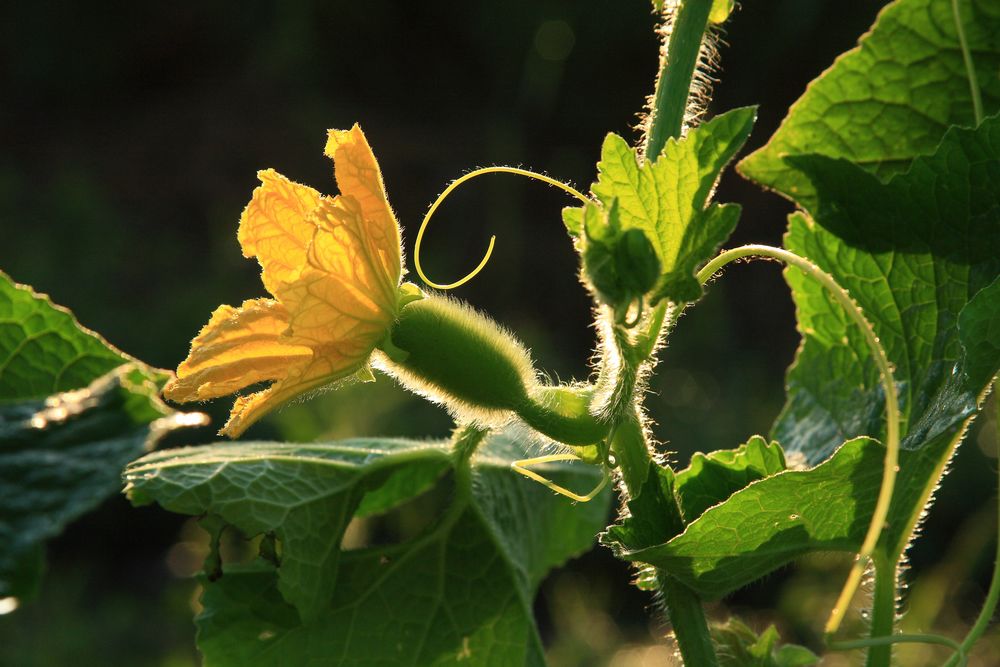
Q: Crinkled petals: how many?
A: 5